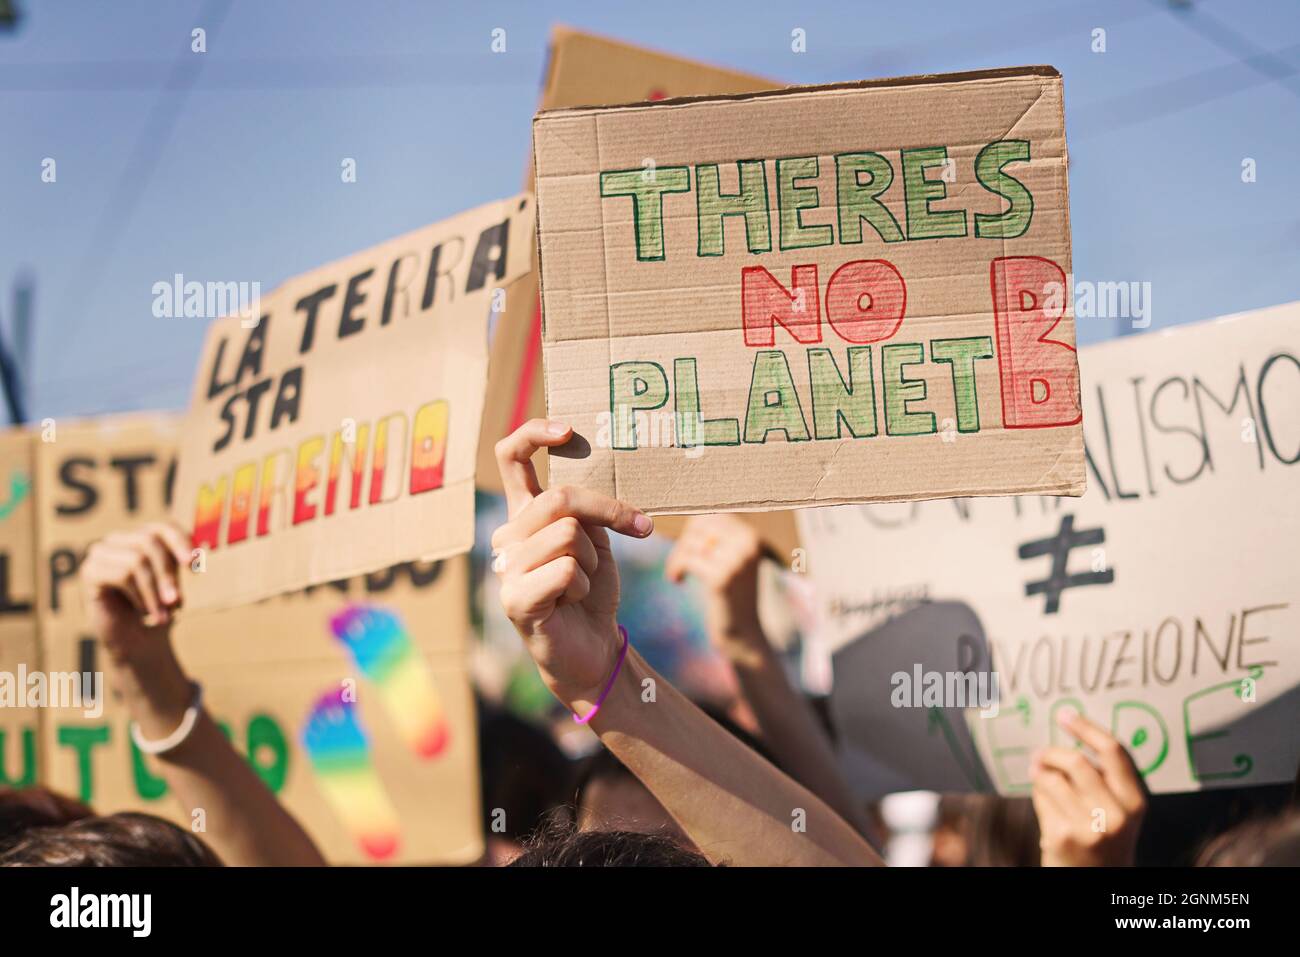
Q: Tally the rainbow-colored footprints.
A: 2